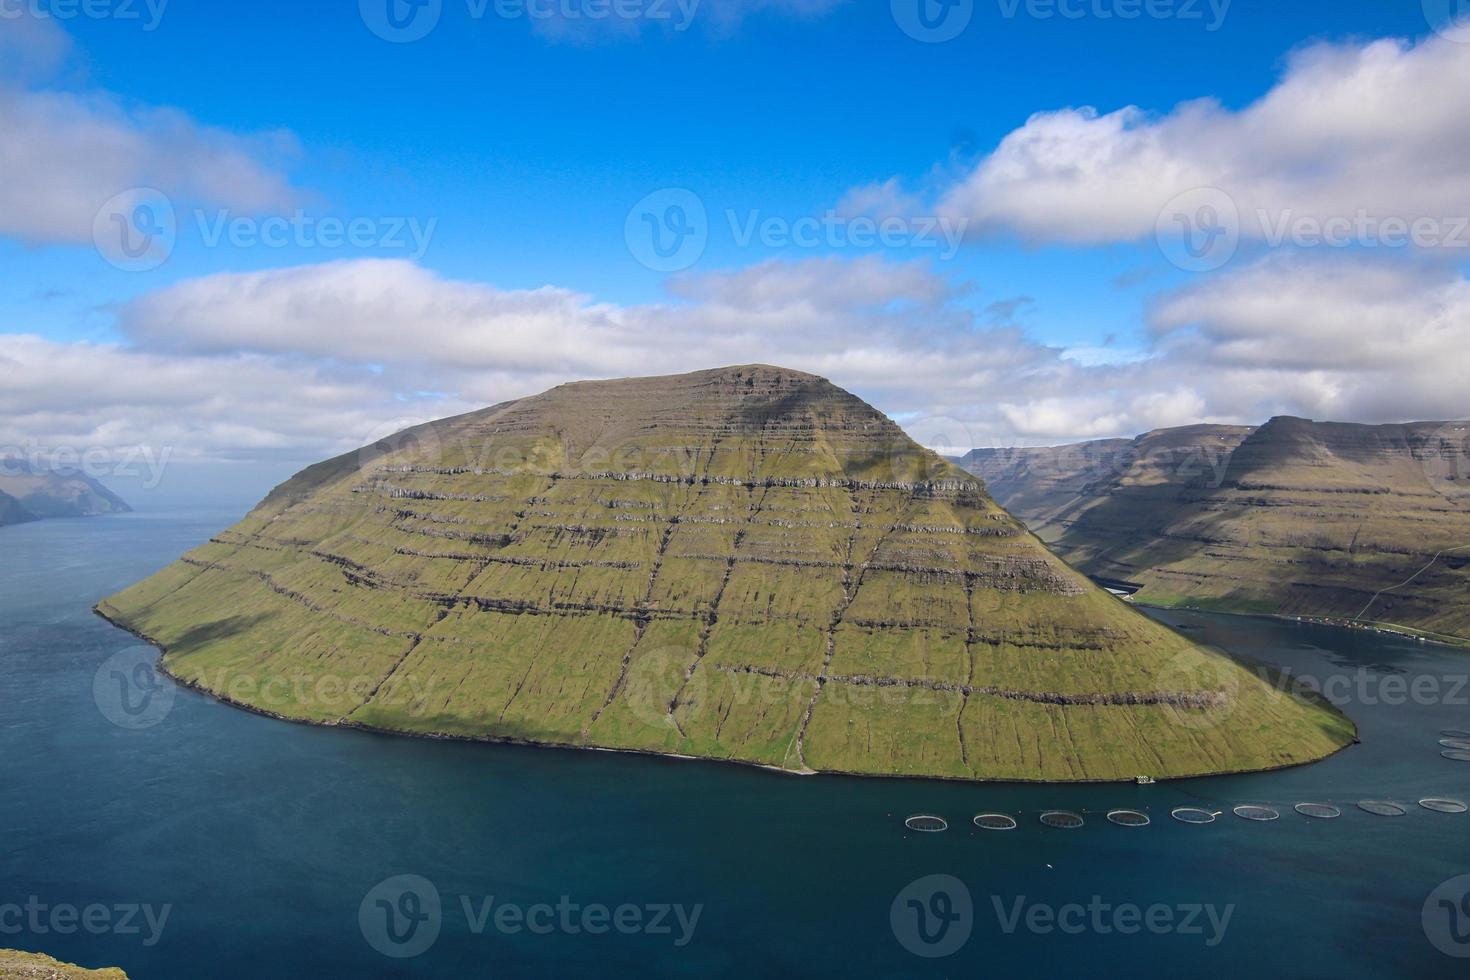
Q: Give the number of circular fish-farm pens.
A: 12